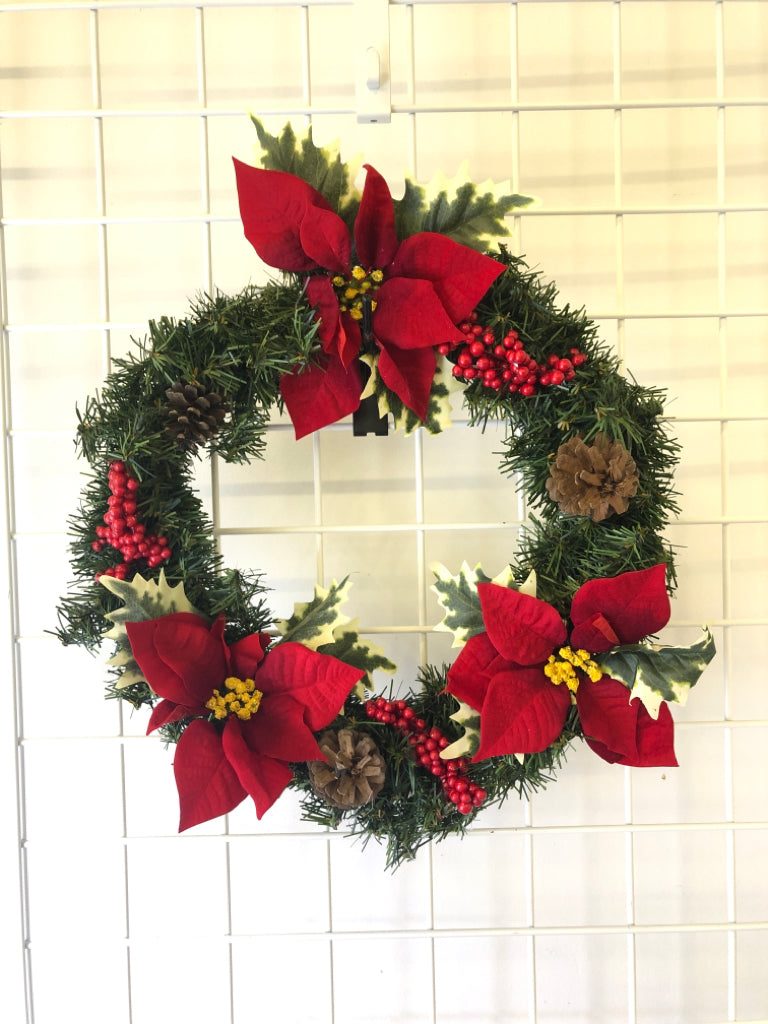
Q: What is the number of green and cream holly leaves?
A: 9